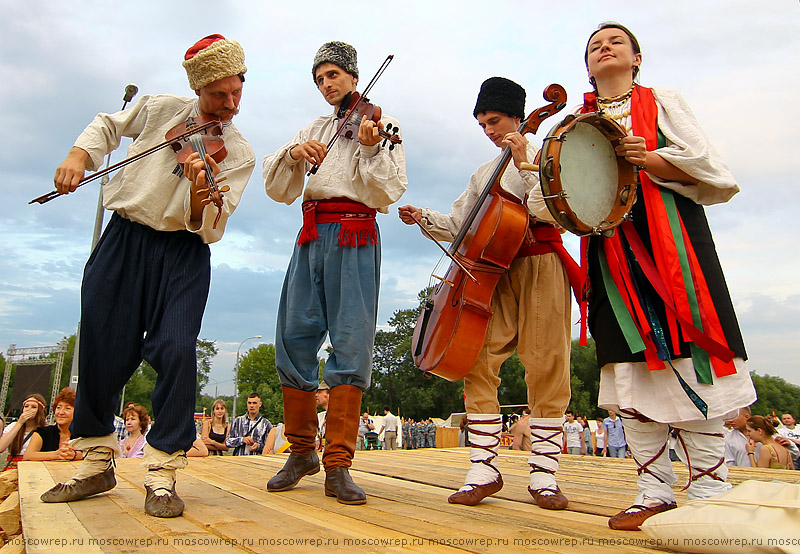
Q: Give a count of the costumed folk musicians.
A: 4